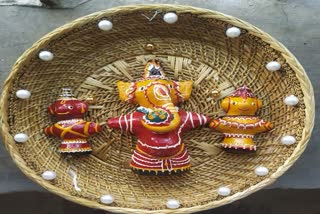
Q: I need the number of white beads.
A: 14